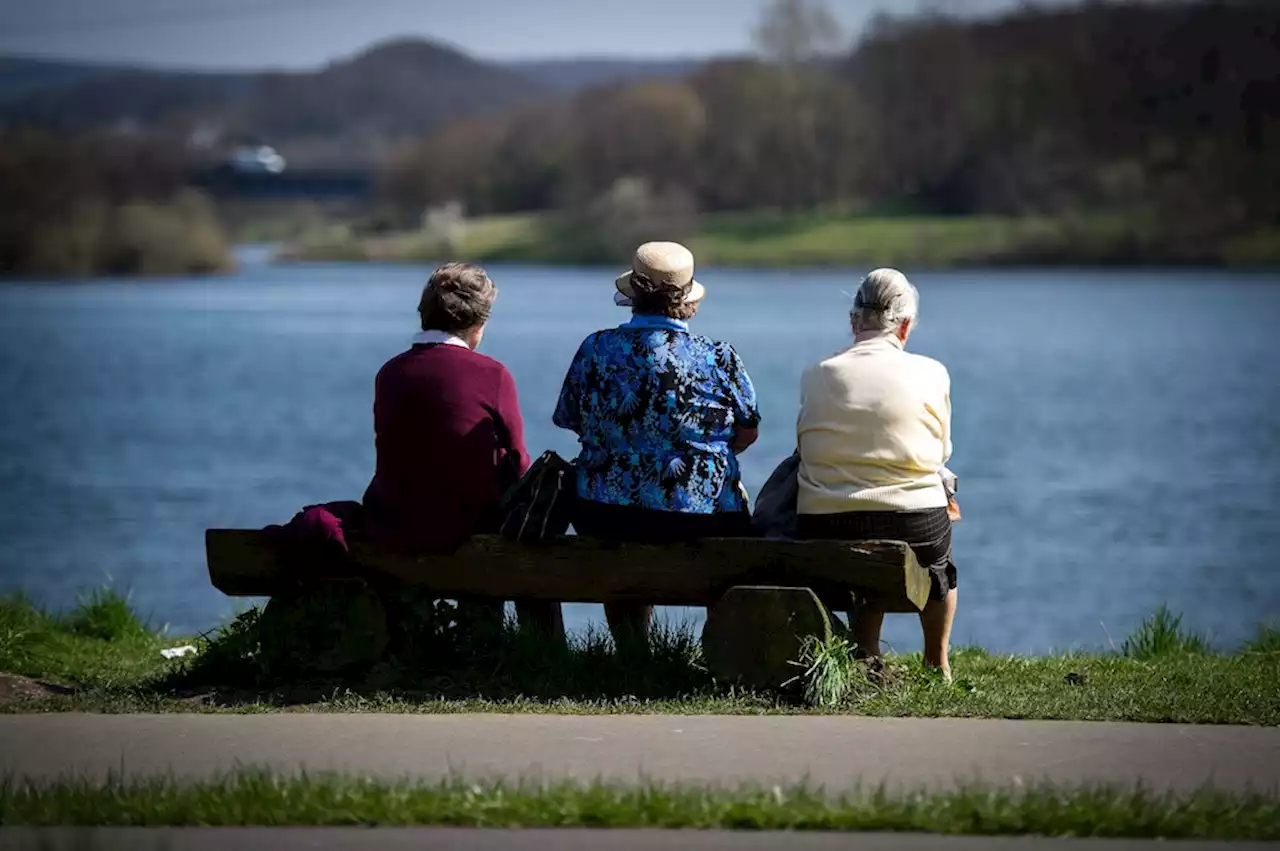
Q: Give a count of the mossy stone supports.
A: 2